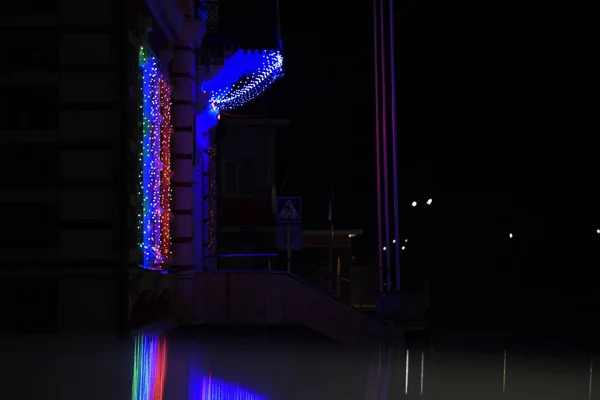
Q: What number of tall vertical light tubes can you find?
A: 3